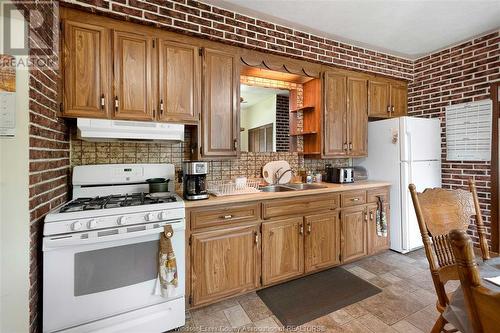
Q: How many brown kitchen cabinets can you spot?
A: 13